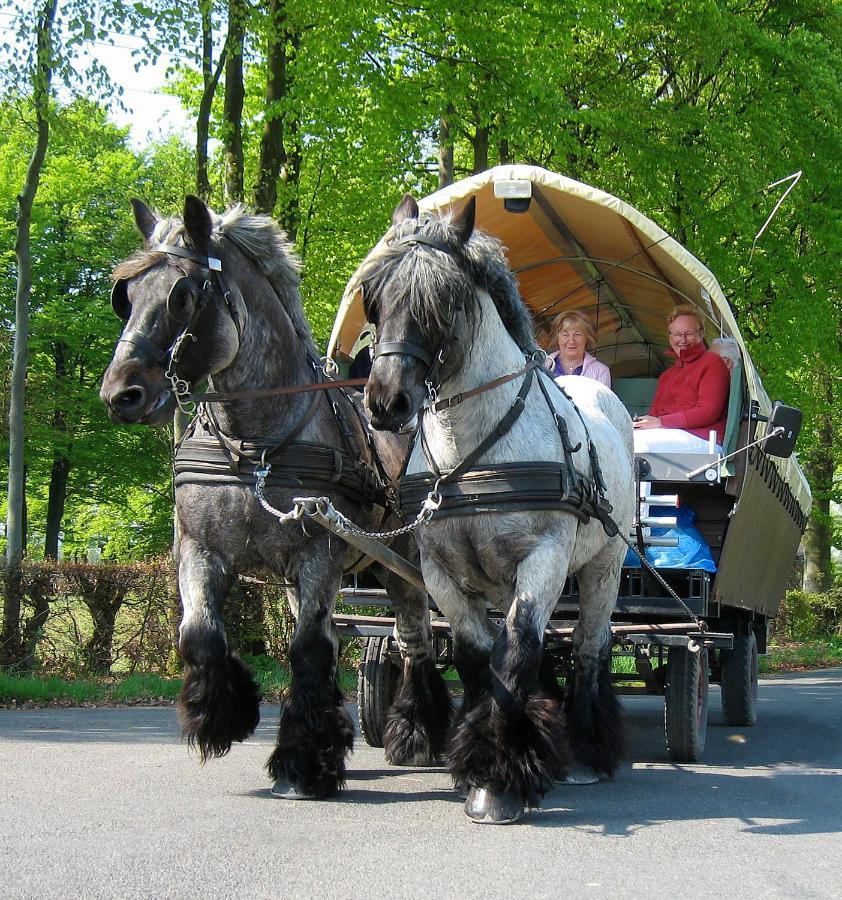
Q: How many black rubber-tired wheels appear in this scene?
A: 3